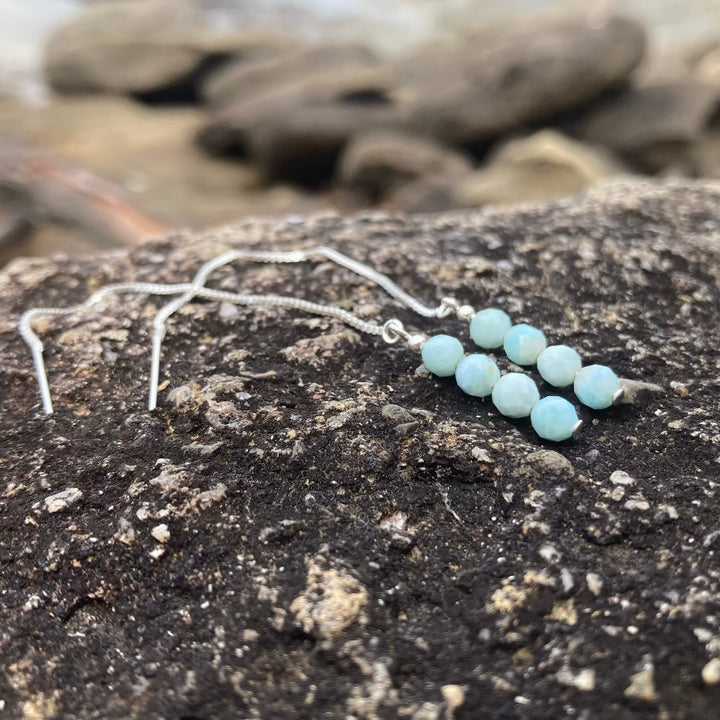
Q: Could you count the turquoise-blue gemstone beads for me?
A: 8